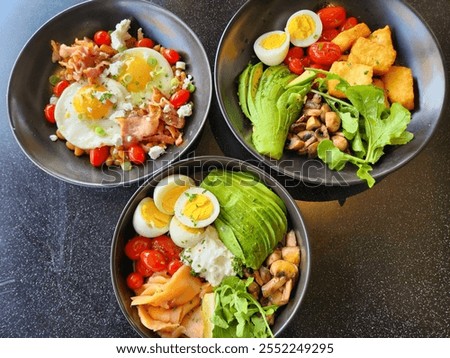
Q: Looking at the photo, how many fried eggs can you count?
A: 2